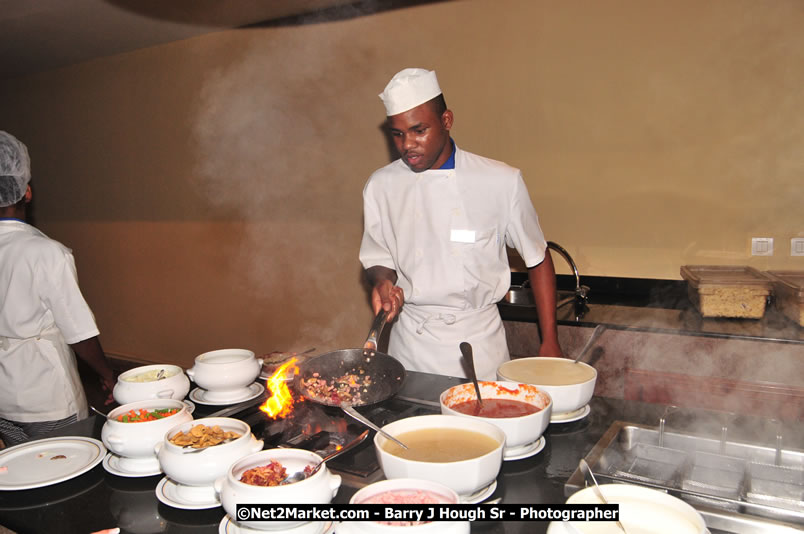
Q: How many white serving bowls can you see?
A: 10